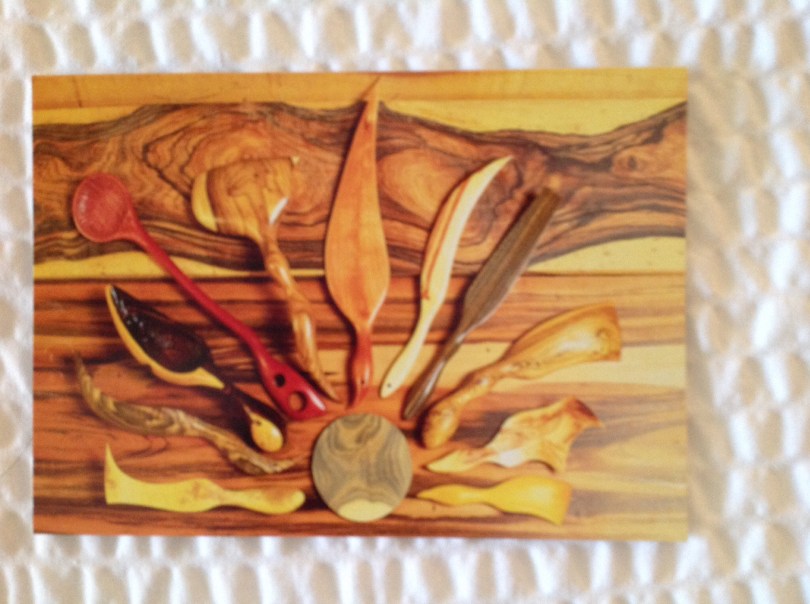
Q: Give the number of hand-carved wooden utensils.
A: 11